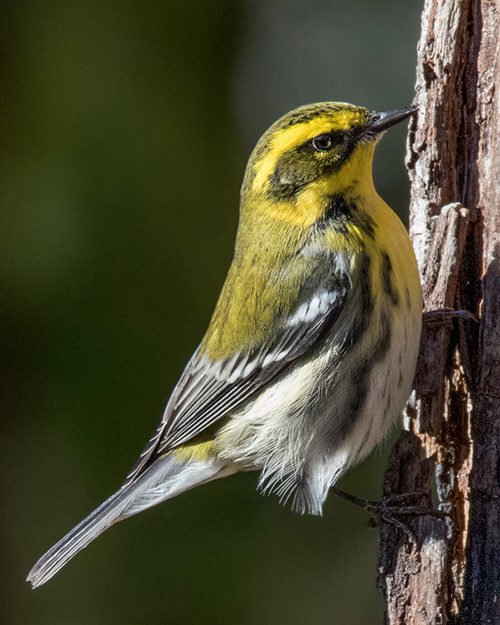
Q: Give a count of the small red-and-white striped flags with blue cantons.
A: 0